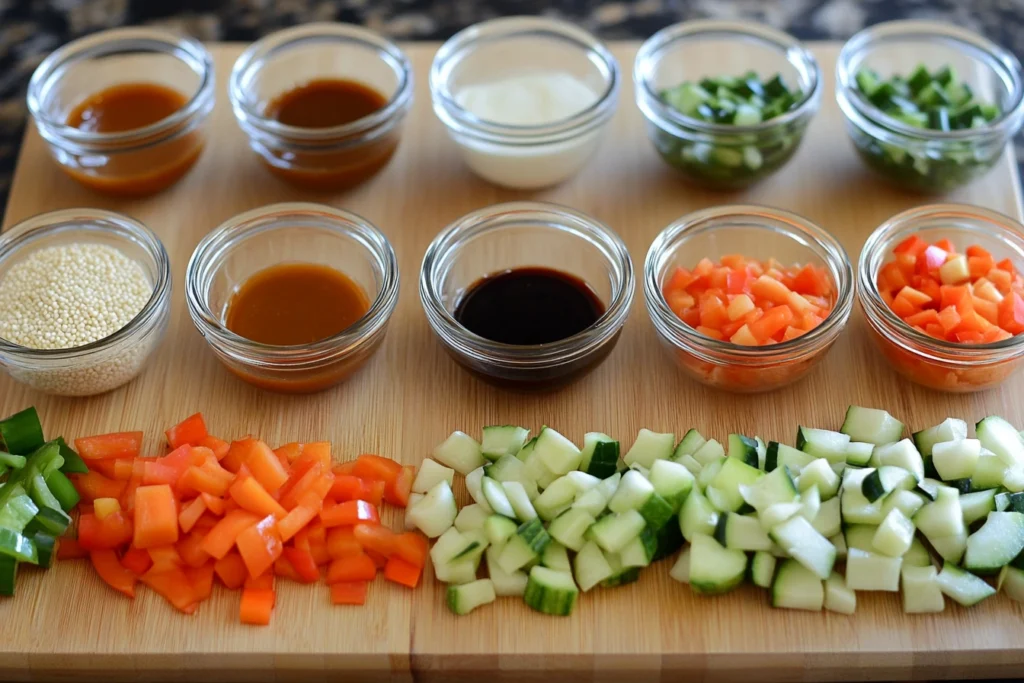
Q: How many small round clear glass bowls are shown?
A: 10